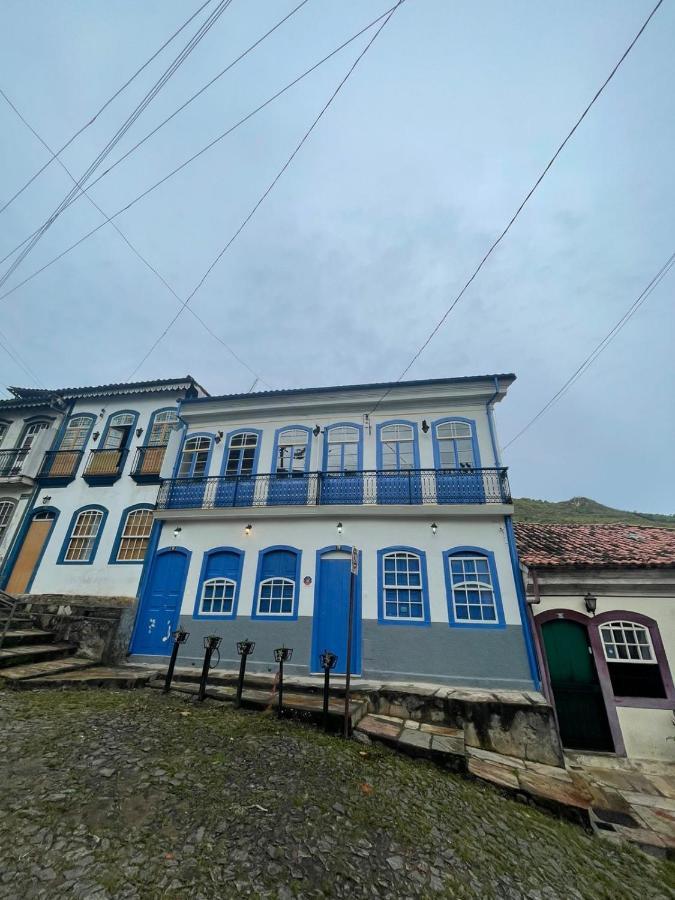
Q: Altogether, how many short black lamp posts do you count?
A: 5